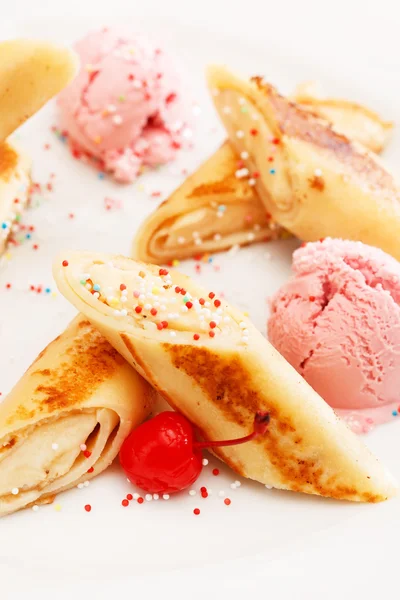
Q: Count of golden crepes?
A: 6